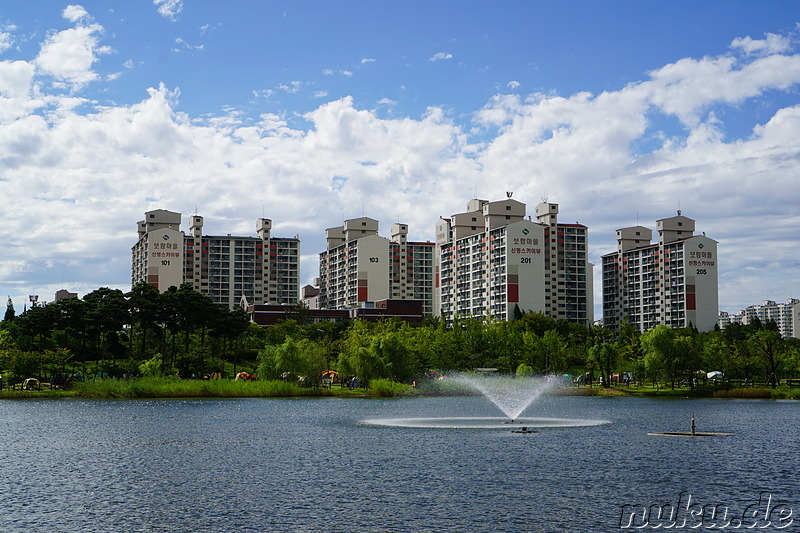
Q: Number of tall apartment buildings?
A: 4